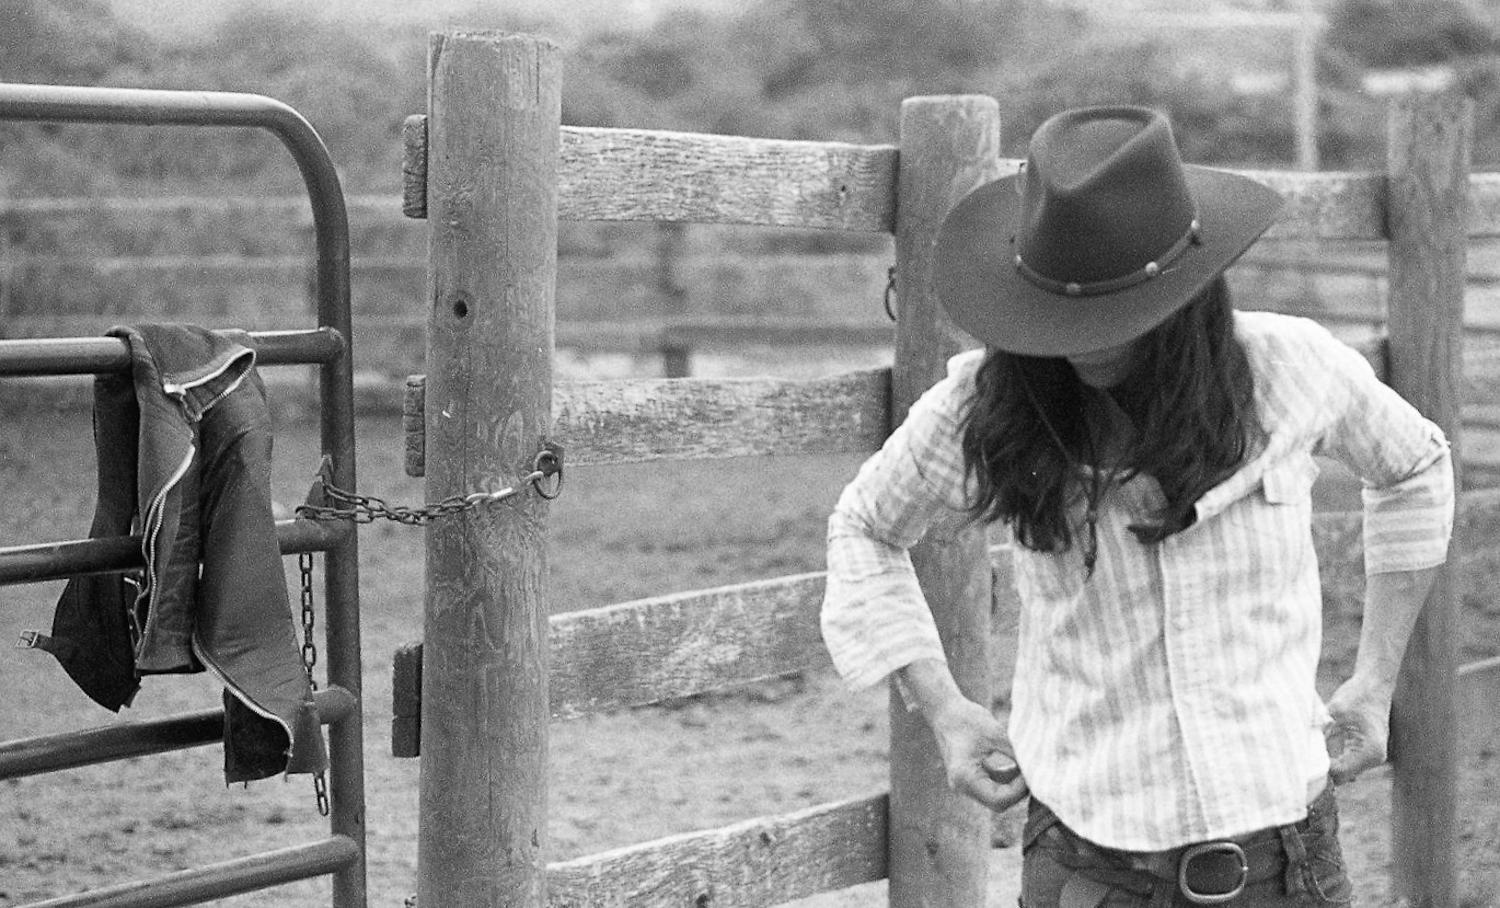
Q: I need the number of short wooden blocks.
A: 3